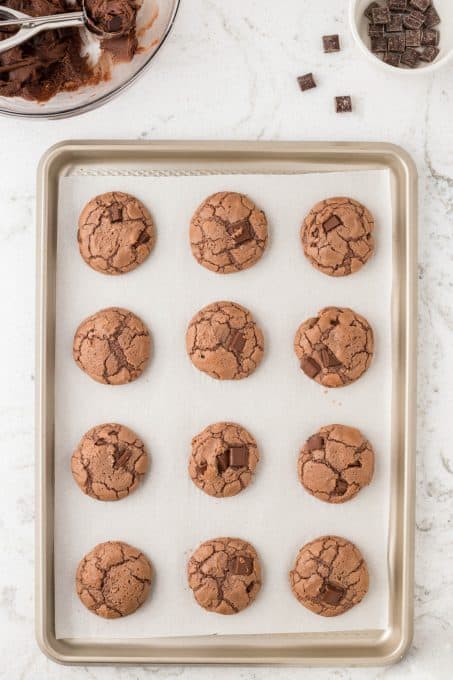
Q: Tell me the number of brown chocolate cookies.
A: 12